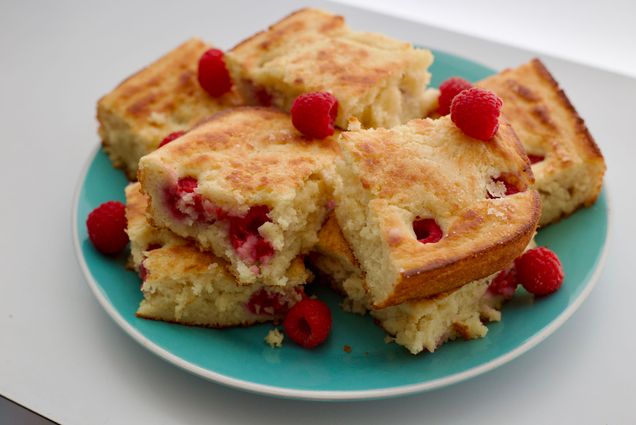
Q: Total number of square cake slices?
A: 7